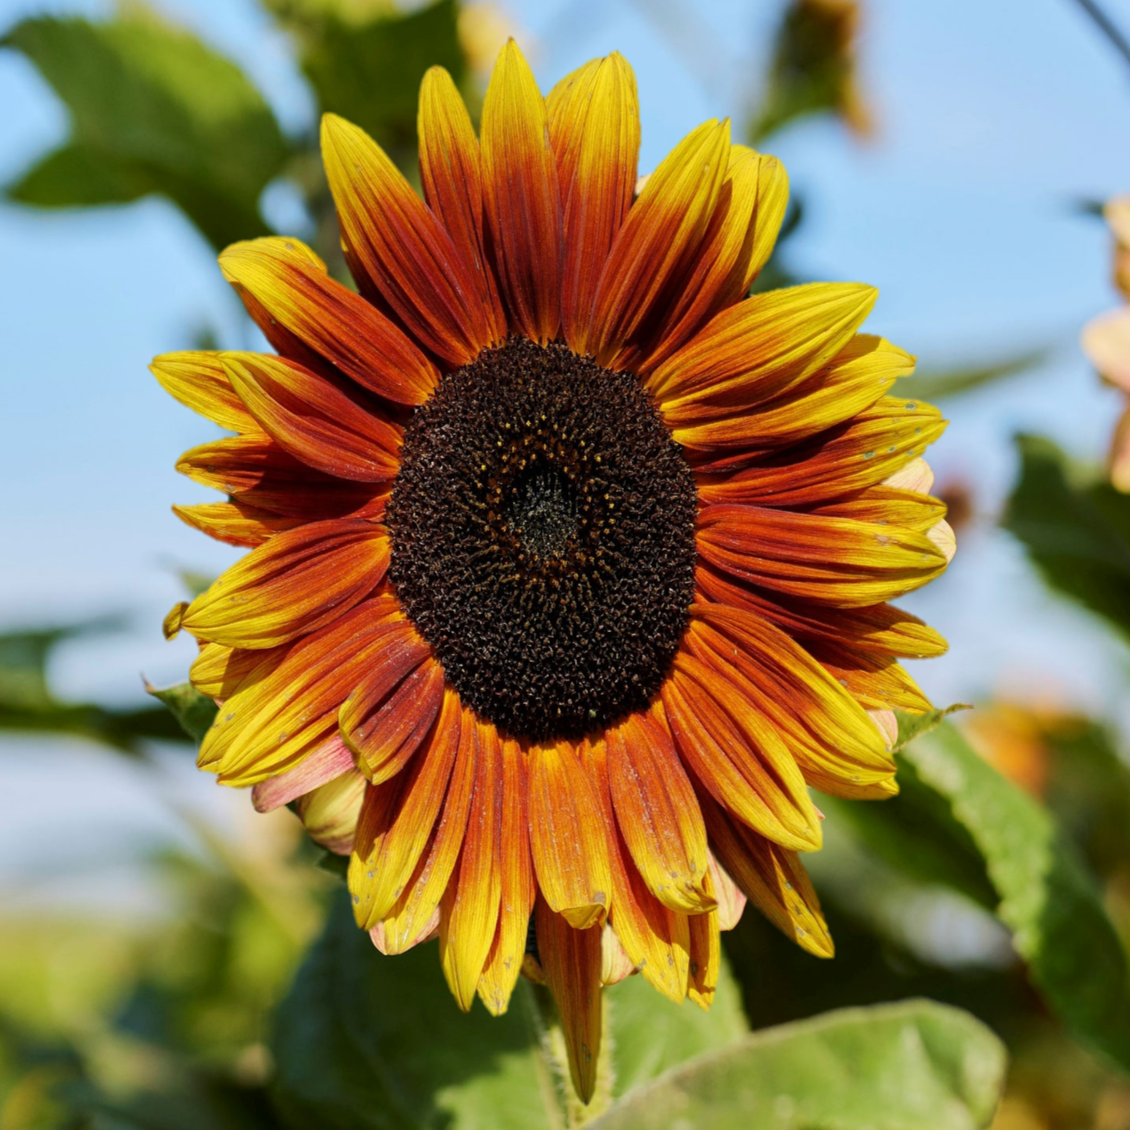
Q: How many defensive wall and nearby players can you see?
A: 0